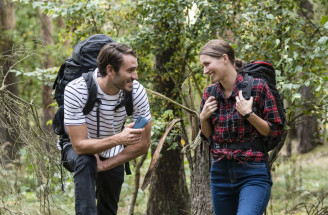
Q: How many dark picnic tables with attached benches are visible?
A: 0